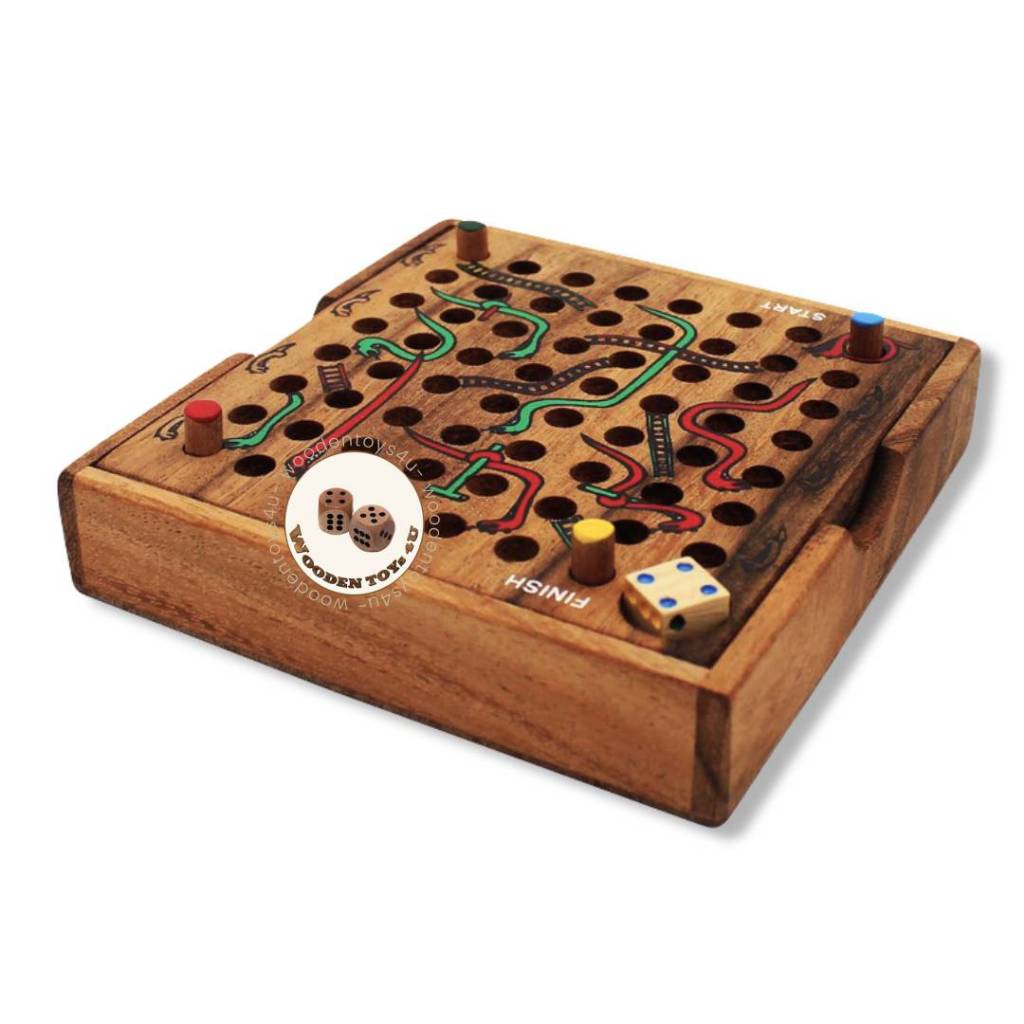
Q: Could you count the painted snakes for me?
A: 9